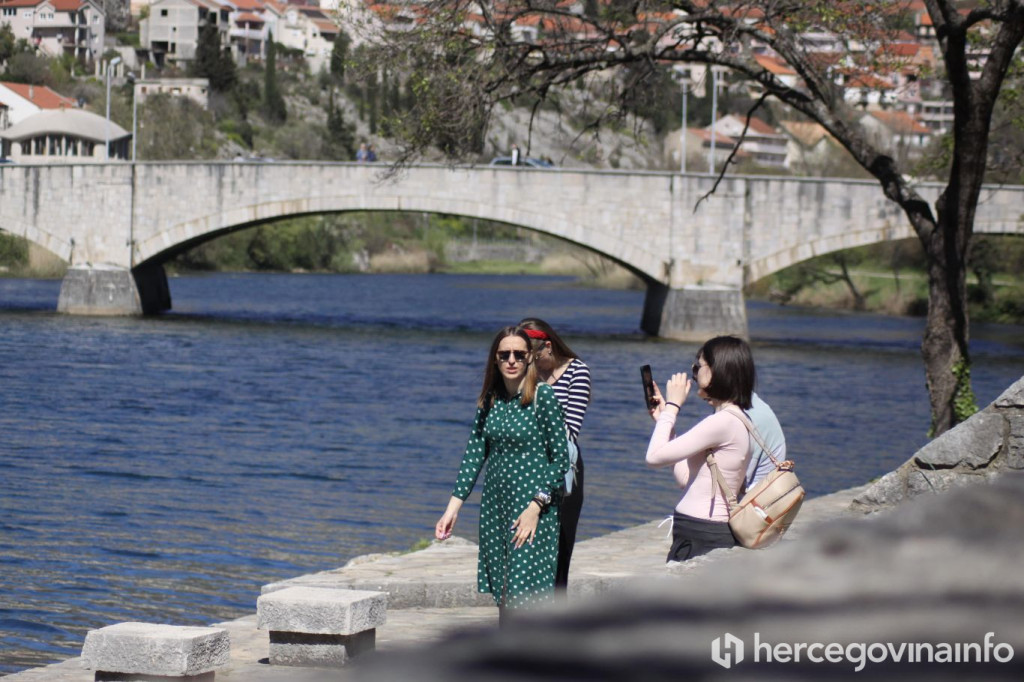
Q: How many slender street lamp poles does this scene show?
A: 4